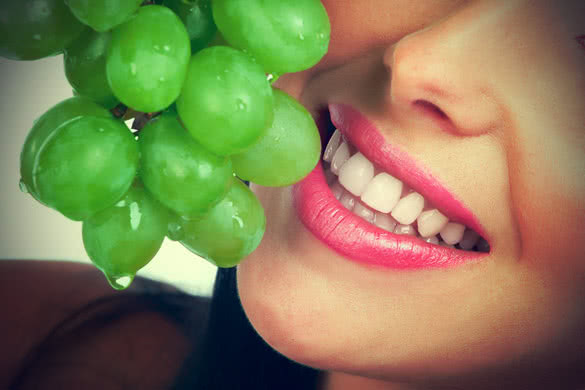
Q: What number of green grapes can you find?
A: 13